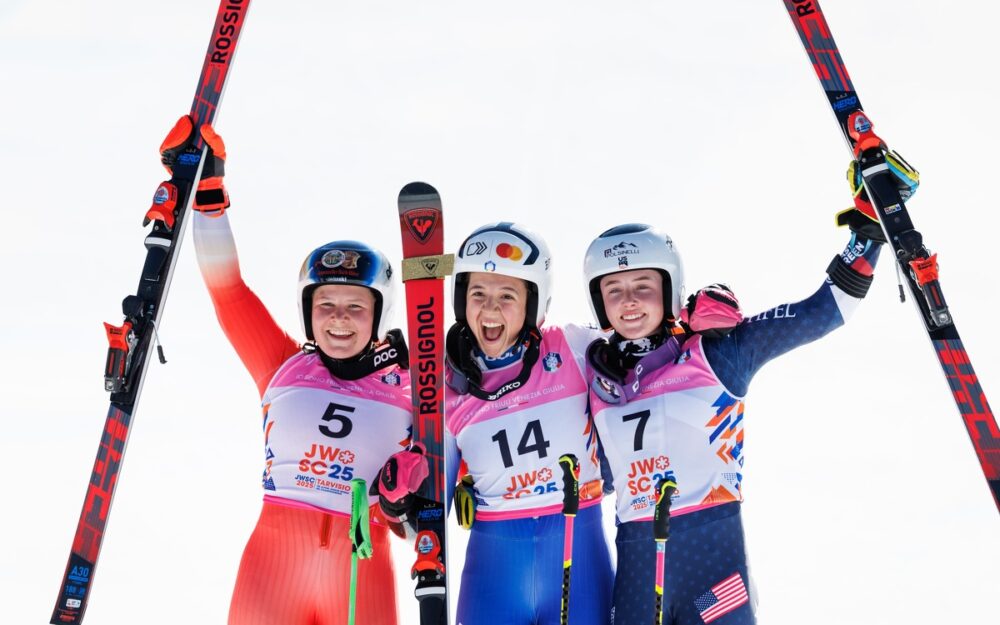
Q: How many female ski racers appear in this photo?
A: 3